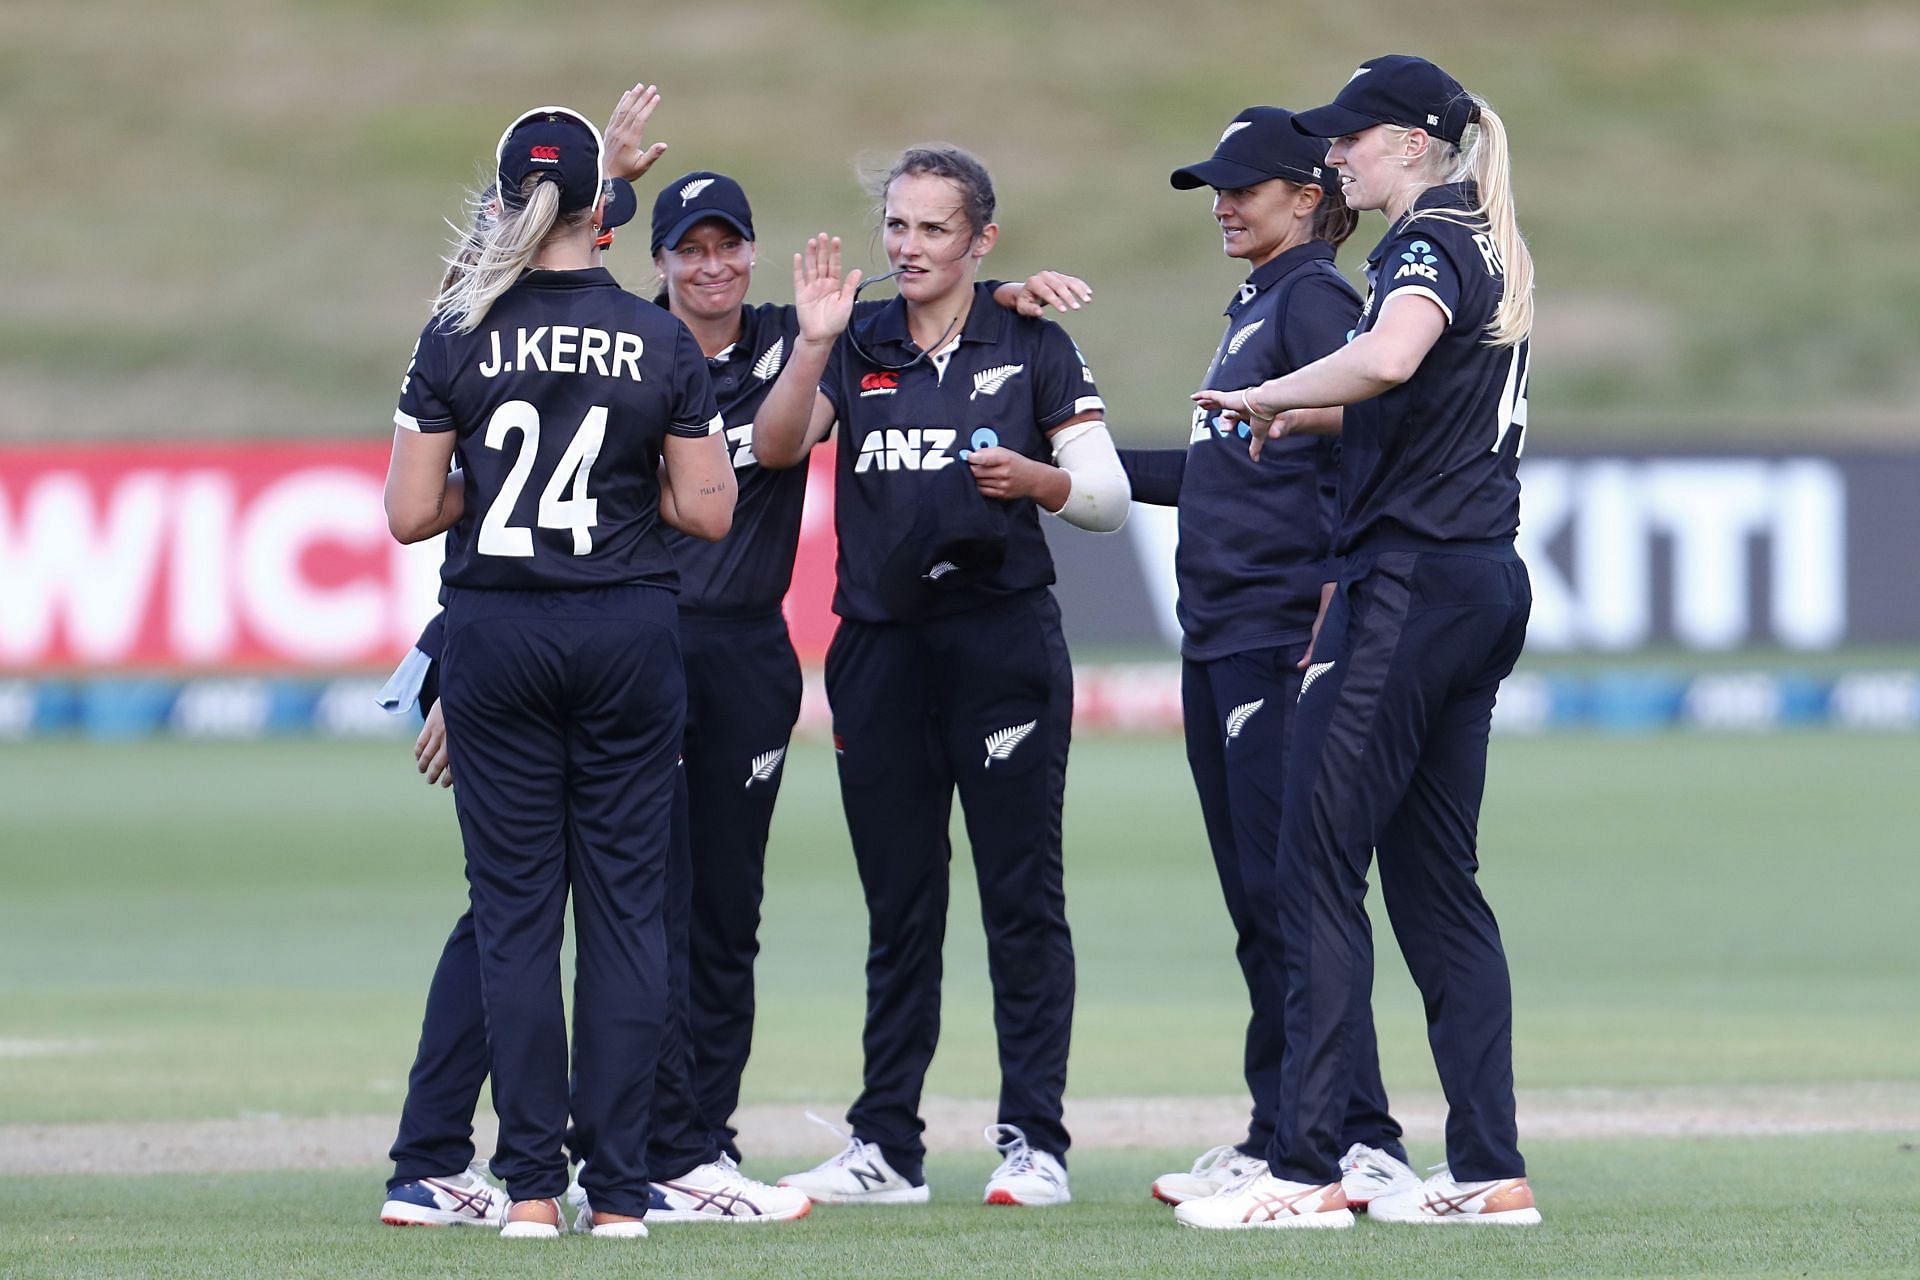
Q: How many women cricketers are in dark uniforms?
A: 6